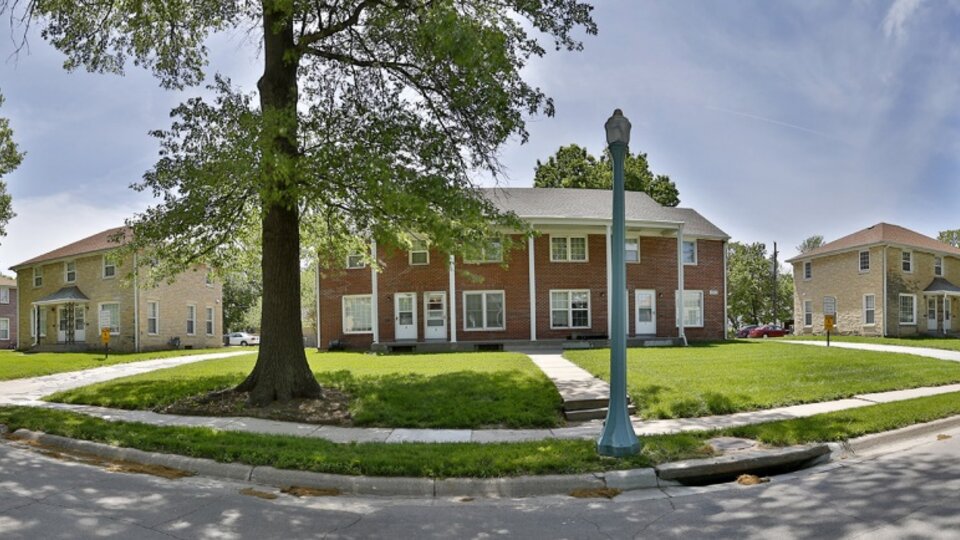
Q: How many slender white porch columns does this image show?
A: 5